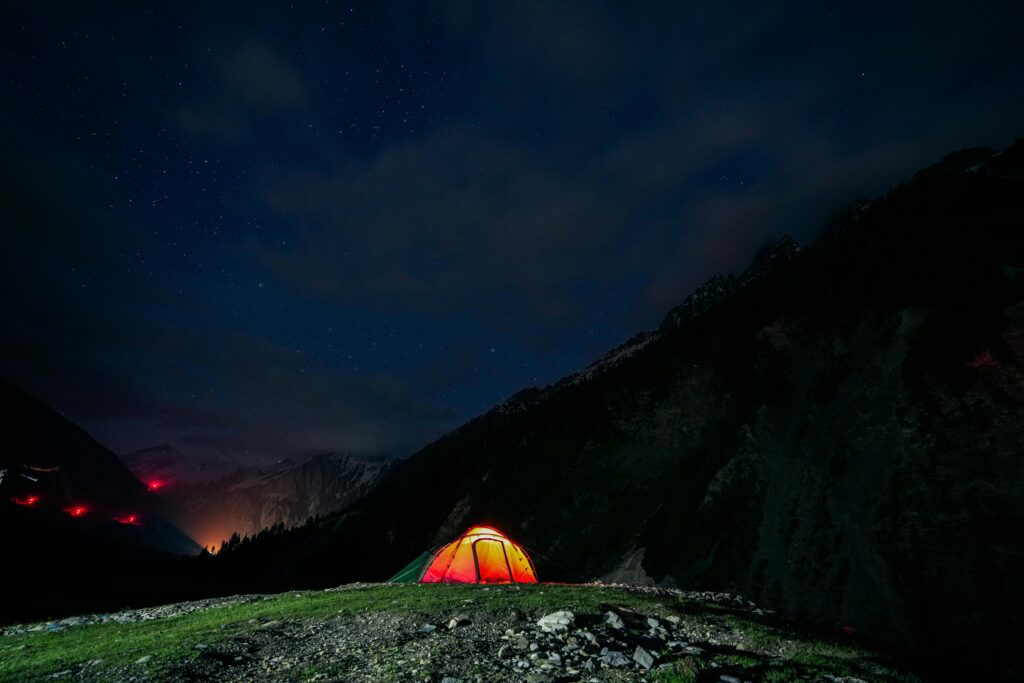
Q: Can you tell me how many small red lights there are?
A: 4